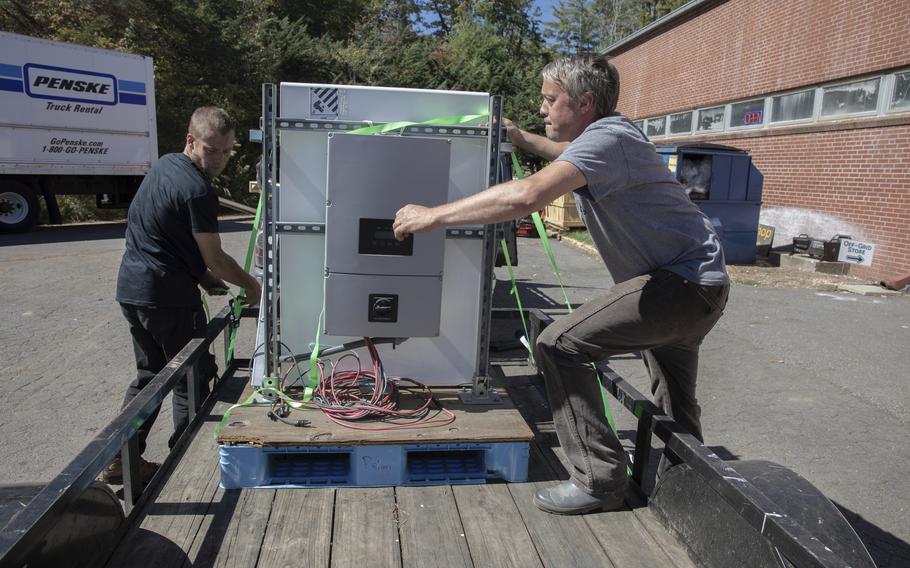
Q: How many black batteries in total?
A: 2